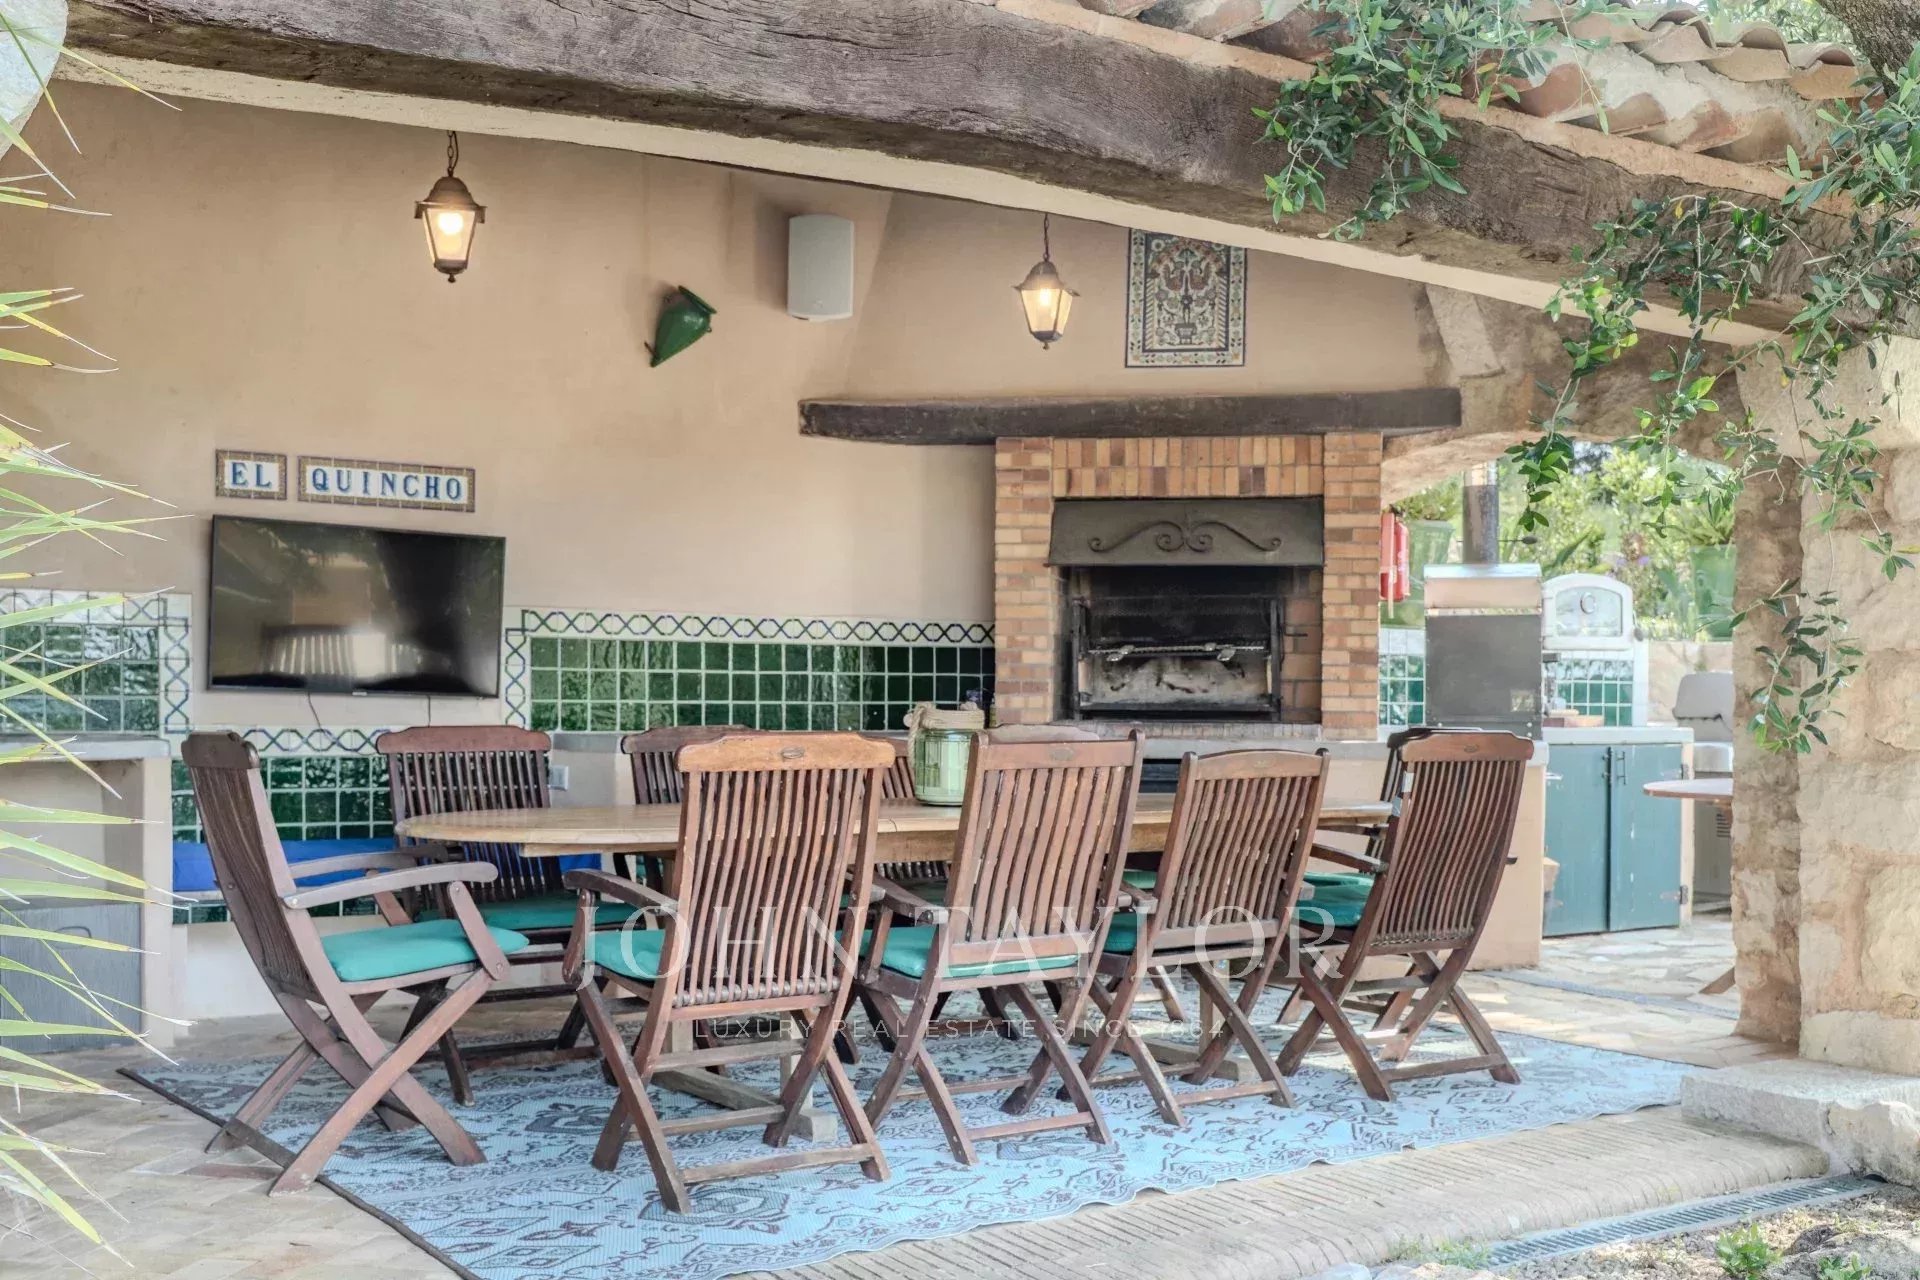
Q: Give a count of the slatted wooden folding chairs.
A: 10